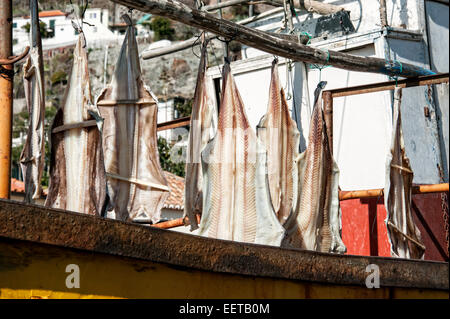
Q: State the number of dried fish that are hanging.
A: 8